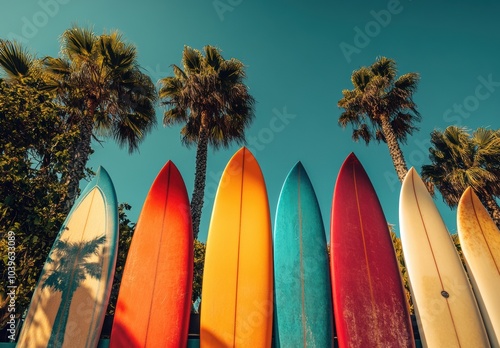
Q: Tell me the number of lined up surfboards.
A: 7